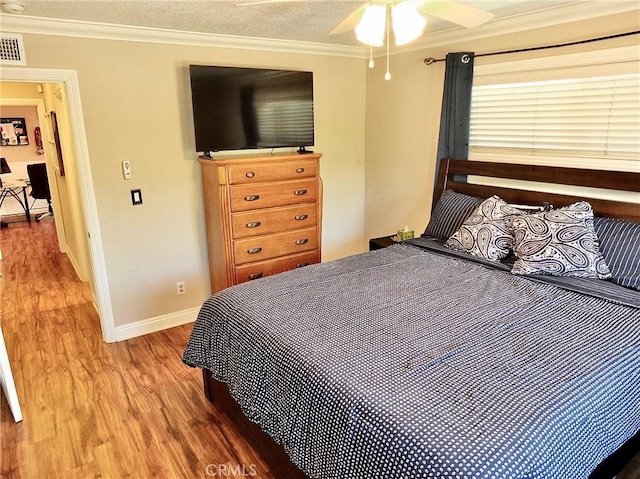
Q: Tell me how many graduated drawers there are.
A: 5